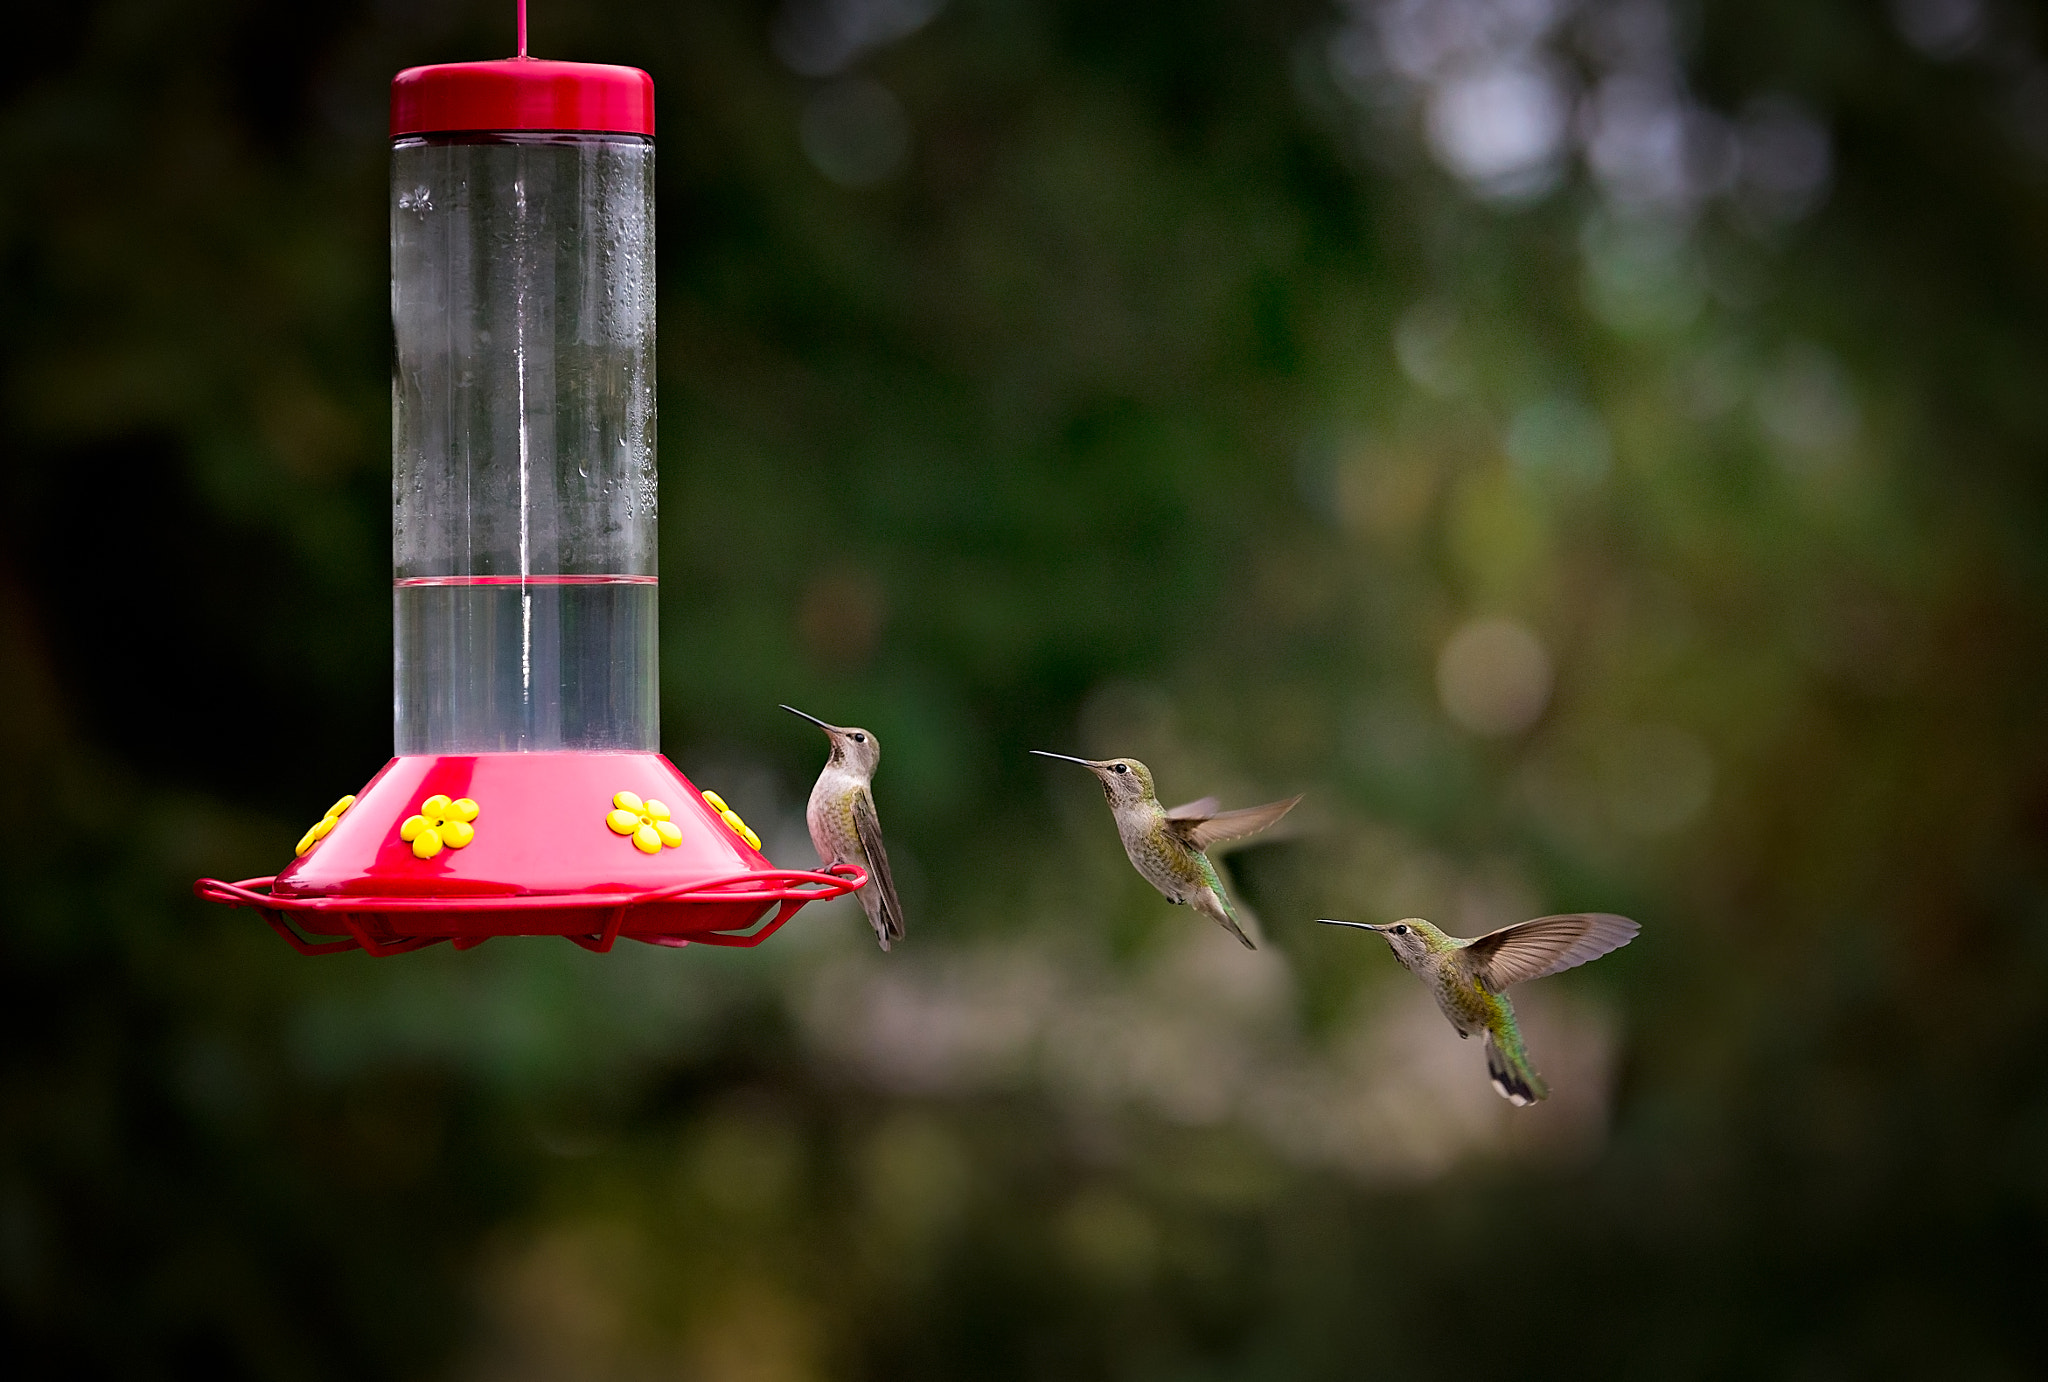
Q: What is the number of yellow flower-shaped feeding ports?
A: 4